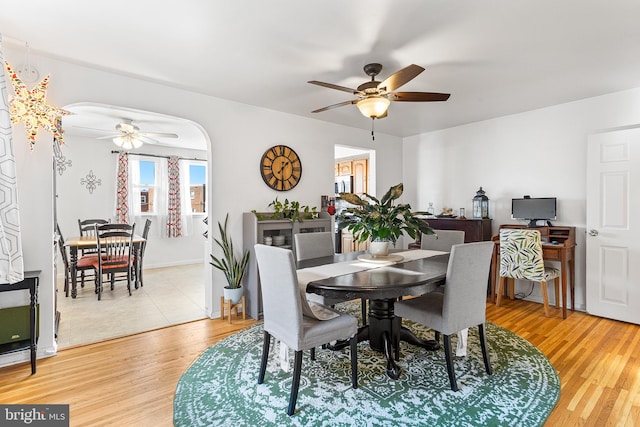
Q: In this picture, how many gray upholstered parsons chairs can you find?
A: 4